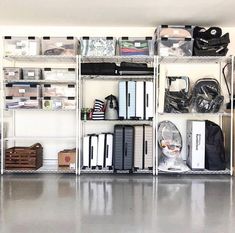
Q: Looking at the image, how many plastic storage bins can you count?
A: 13